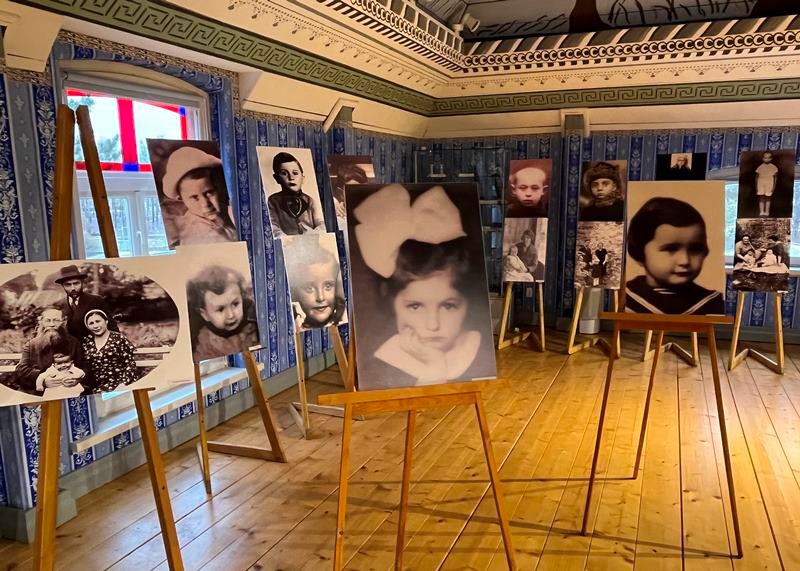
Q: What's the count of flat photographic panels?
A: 15